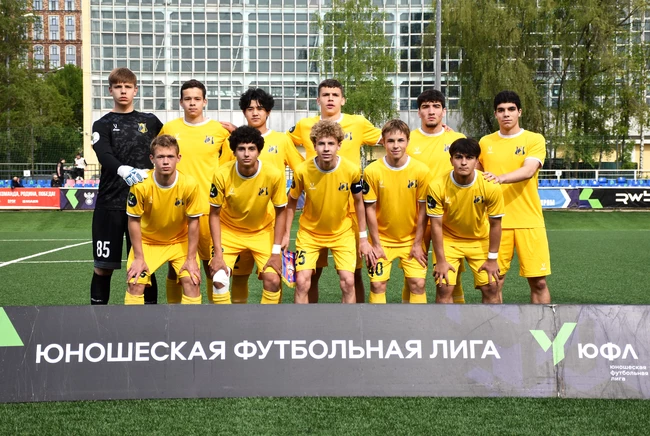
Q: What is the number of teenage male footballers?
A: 11